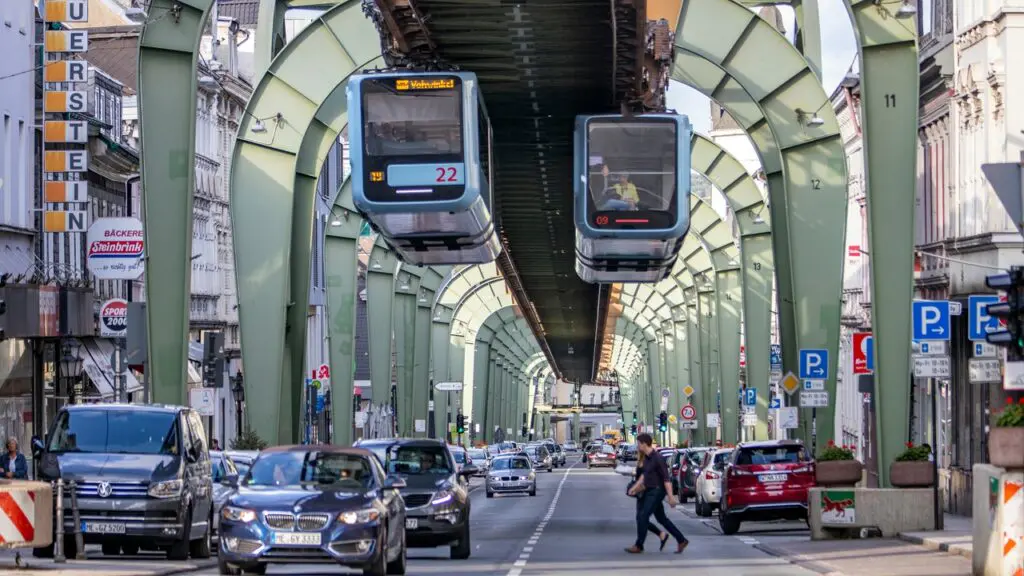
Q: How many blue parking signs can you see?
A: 4